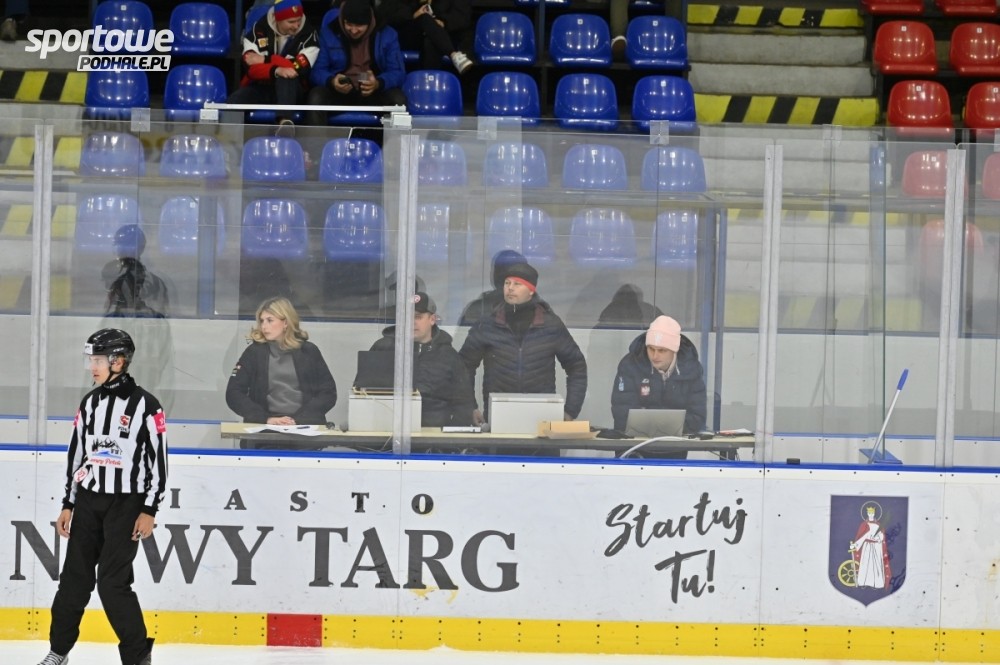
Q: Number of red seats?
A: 9